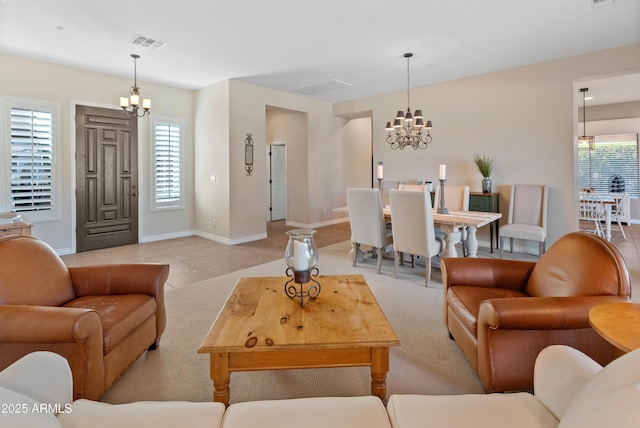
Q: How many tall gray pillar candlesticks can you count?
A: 2